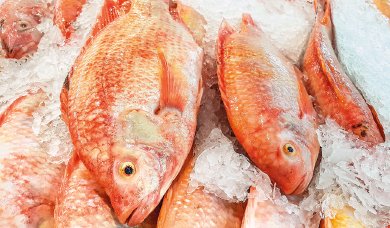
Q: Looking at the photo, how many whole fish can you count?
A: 2